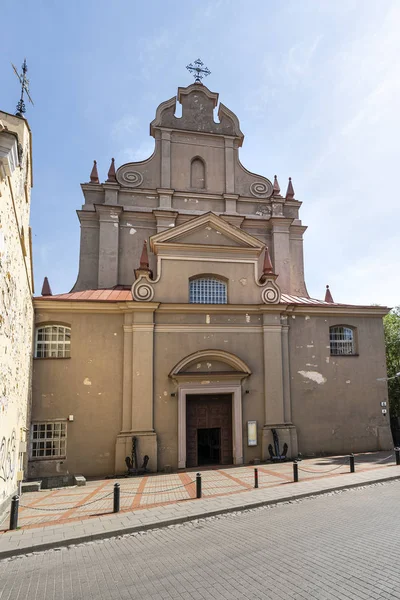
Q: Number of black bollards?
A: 7